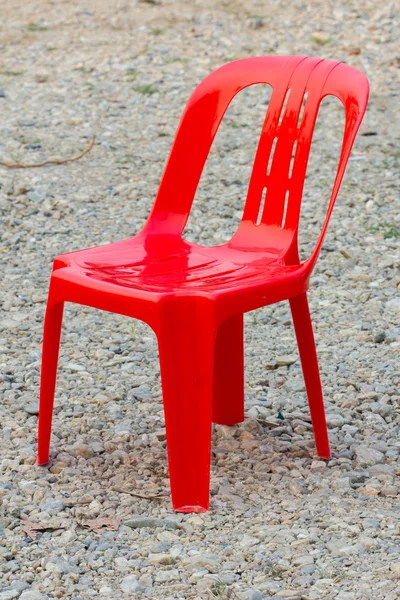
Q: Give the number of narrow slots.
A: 6